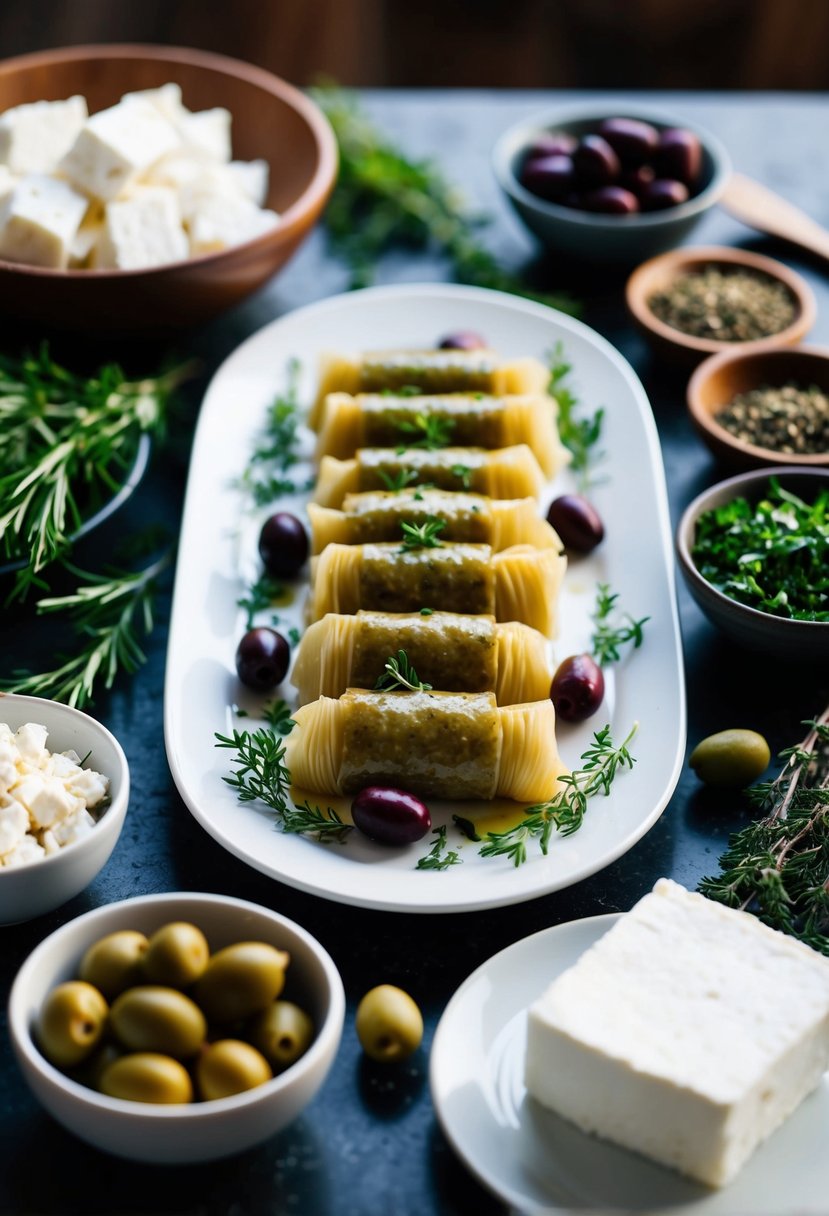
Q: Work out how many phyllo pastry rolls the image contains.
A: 7